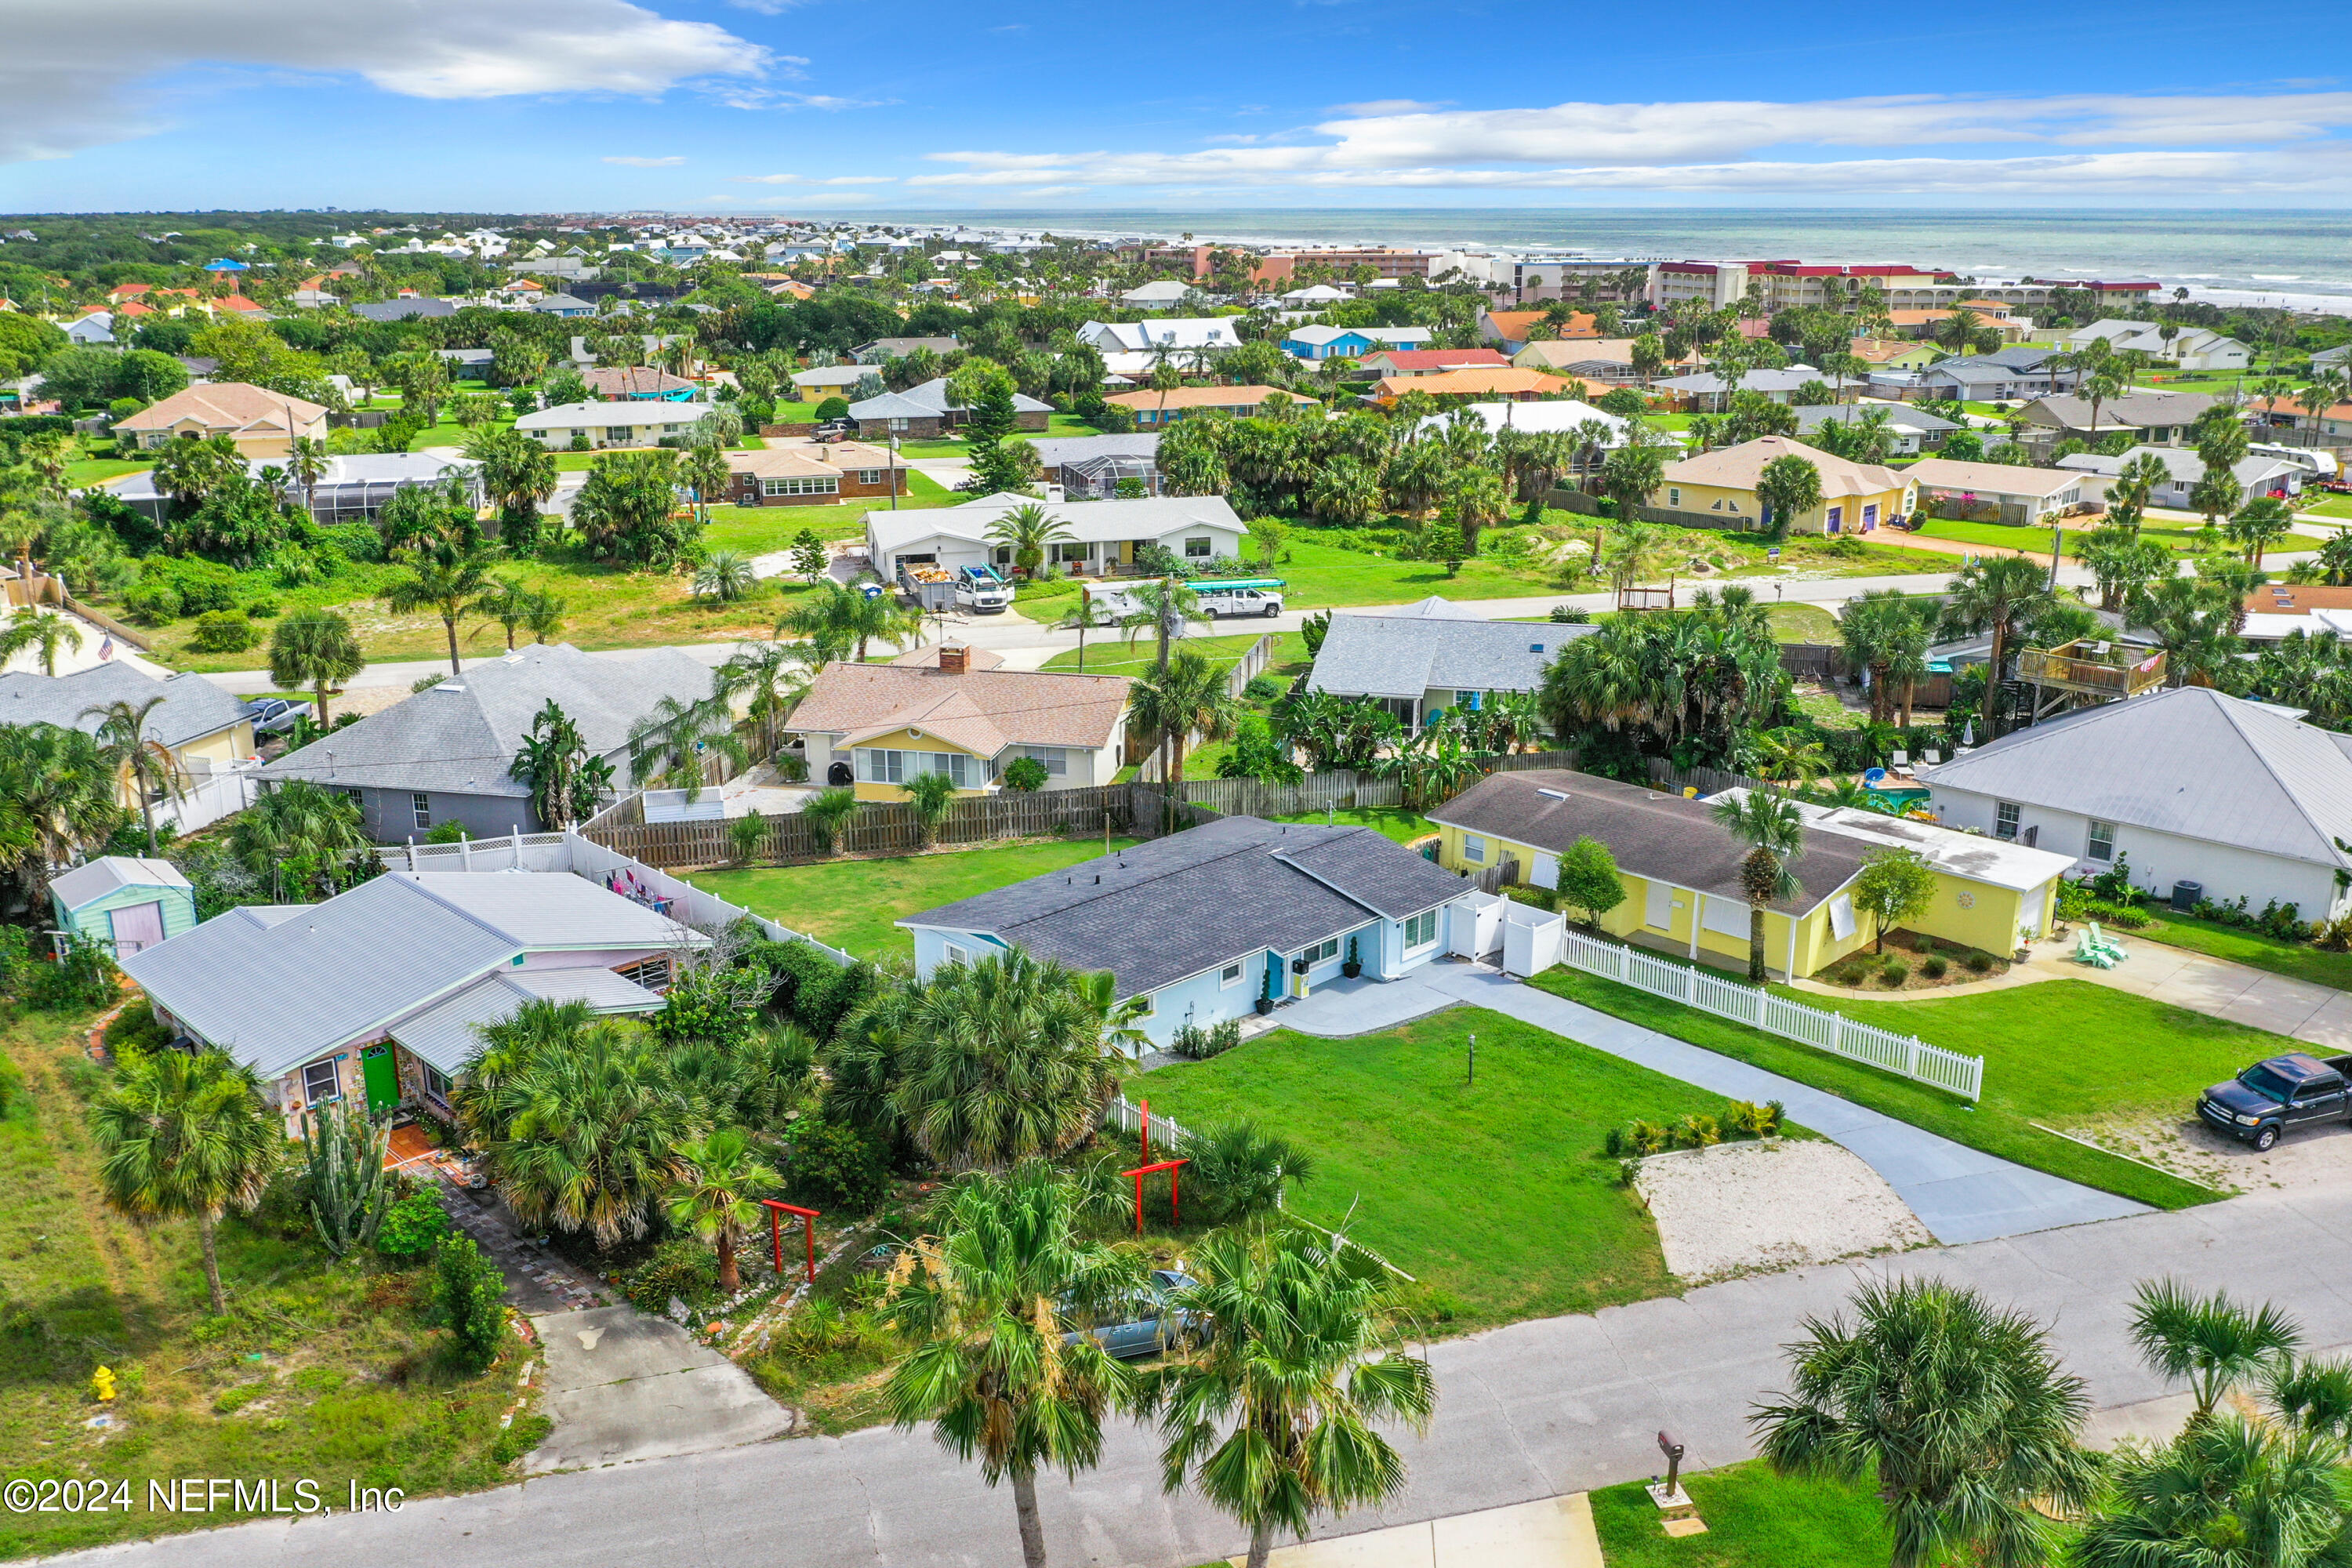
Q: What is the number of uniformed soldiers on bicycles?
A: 0